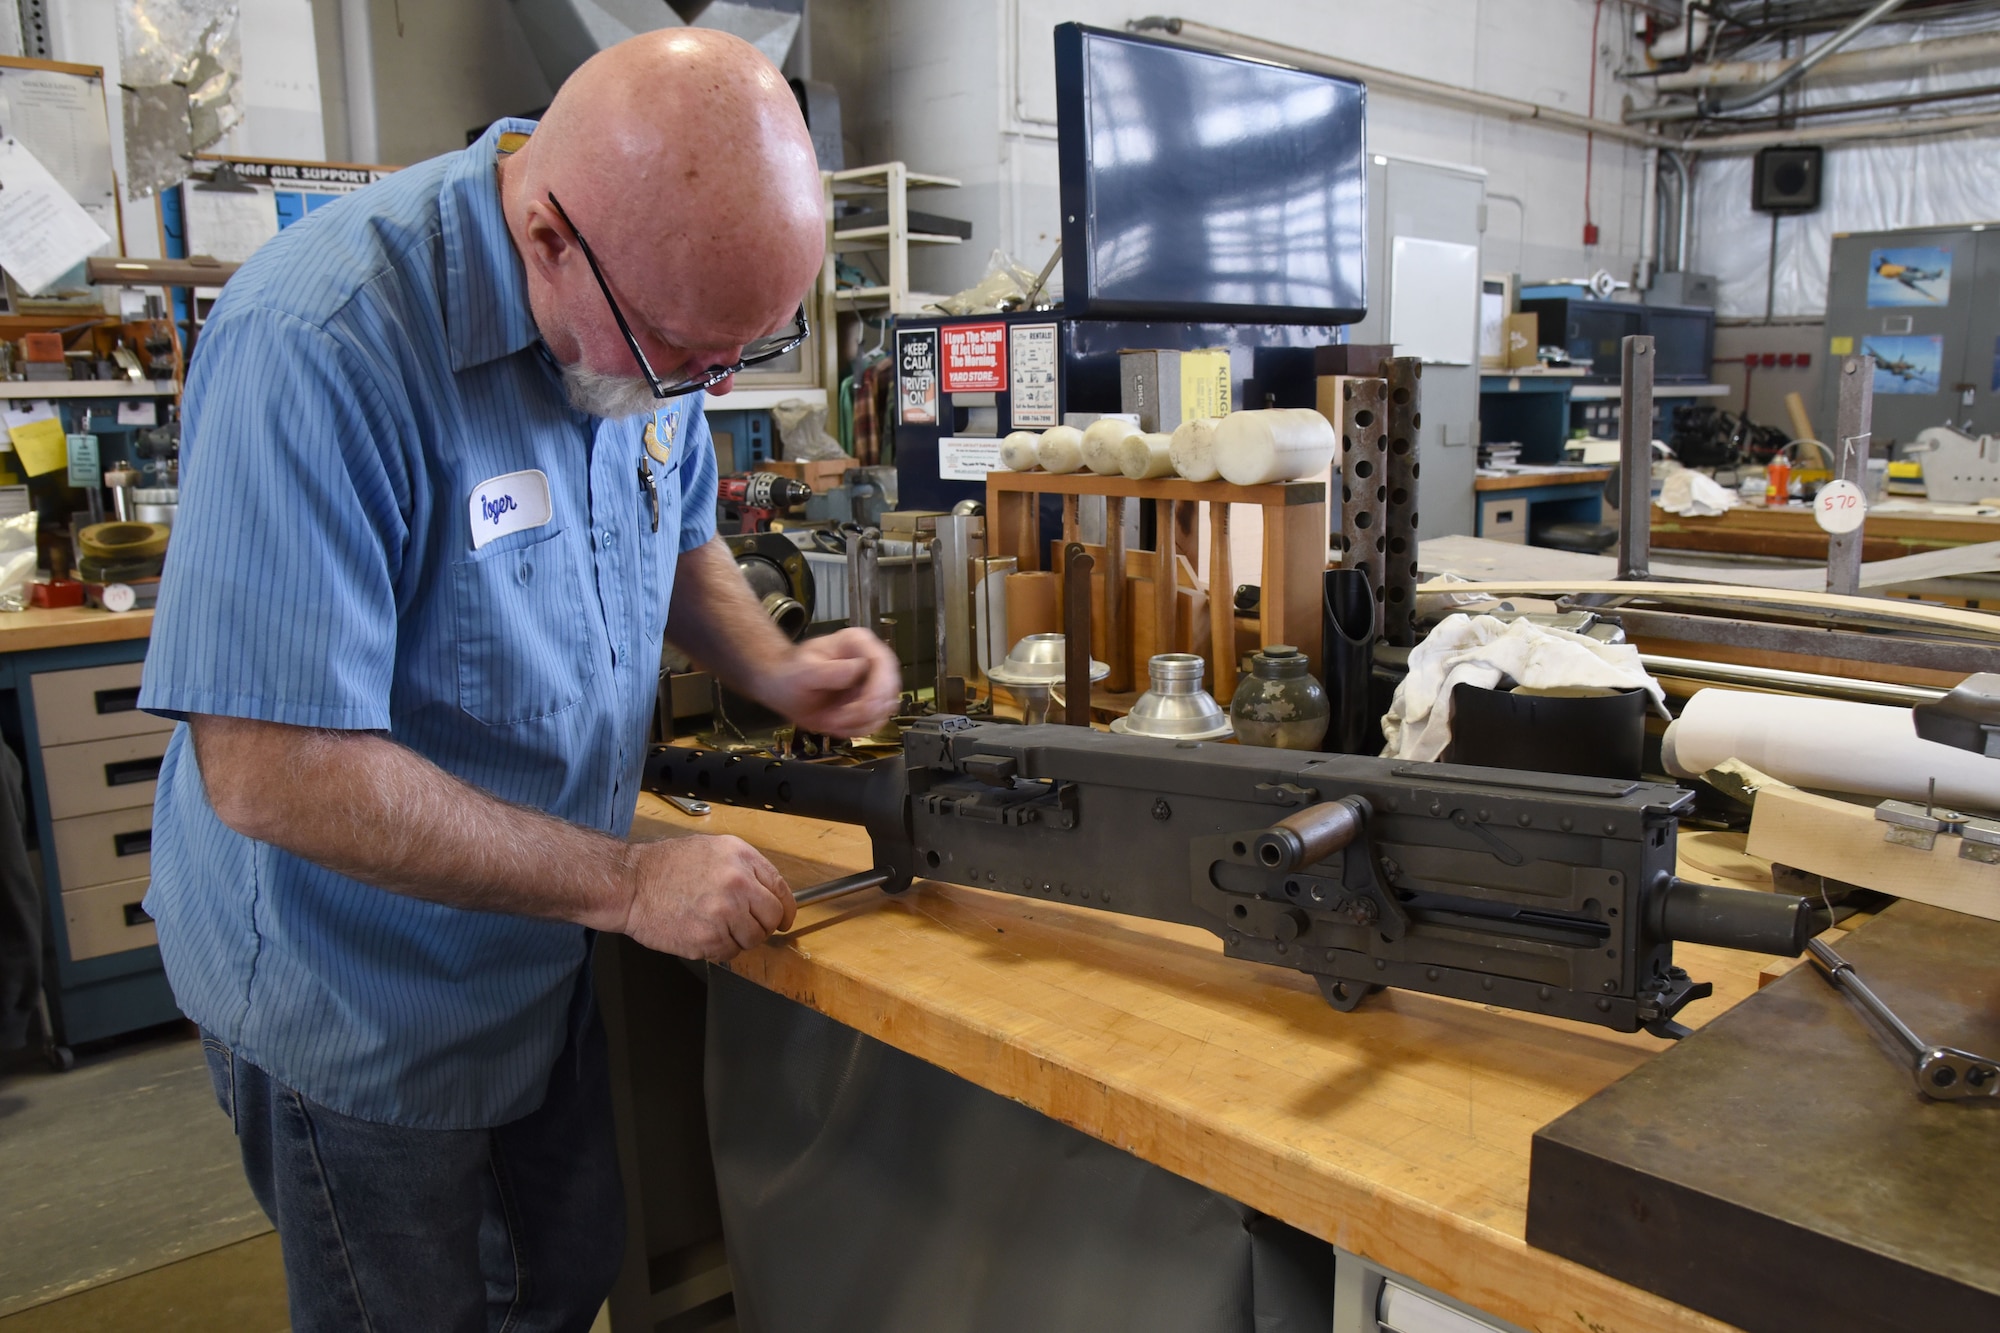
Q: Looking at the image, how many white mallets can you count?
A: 6